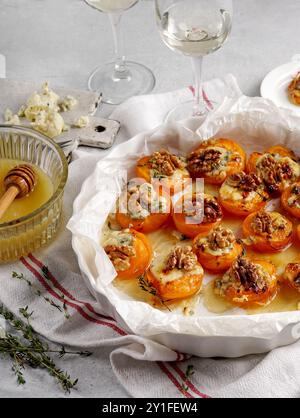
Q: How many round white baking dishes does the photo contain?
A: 1